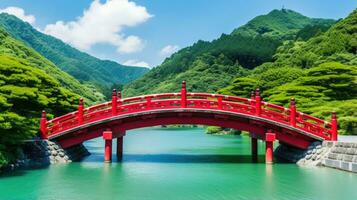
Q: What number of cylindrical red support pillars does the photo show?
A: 4